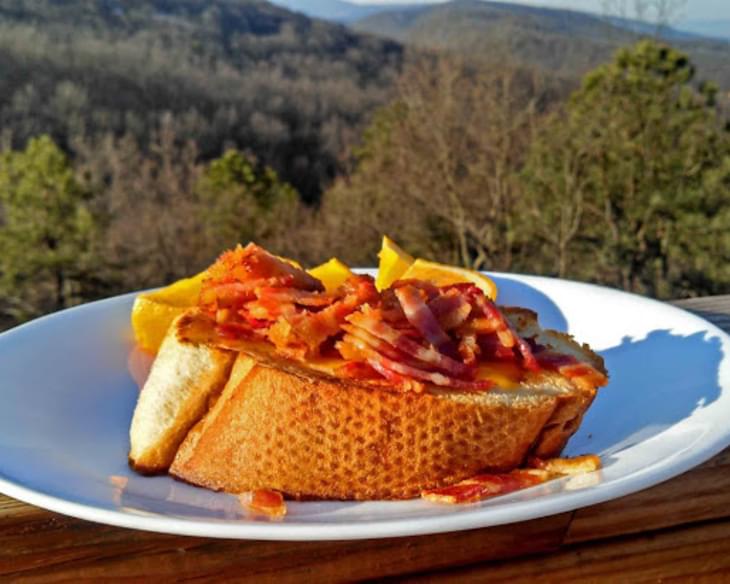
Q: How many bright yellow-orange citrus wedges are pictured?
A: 4